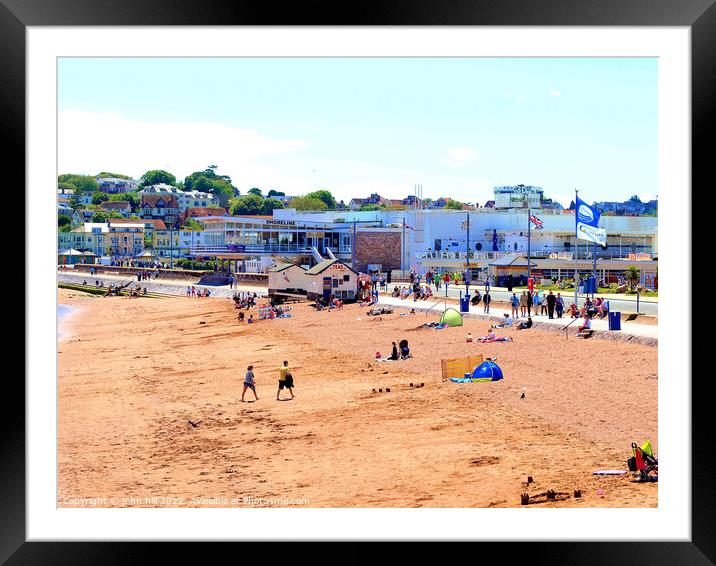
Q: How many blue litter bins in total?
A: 2